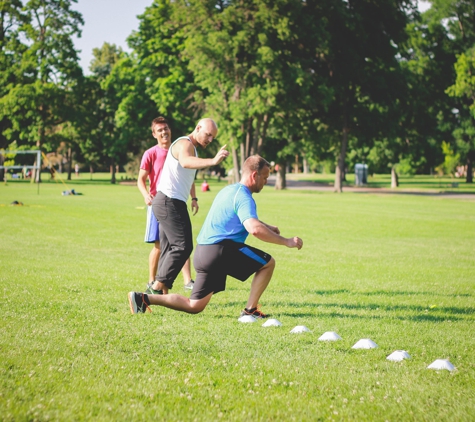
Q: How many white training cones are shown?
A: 7